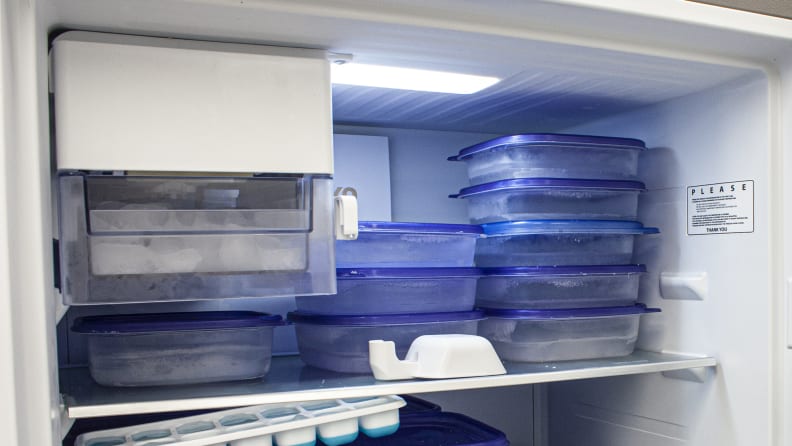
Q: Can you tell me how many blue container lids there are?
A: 11